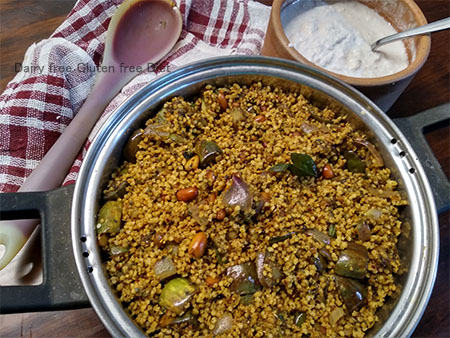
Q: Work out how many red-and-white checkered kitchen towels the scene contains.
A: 1